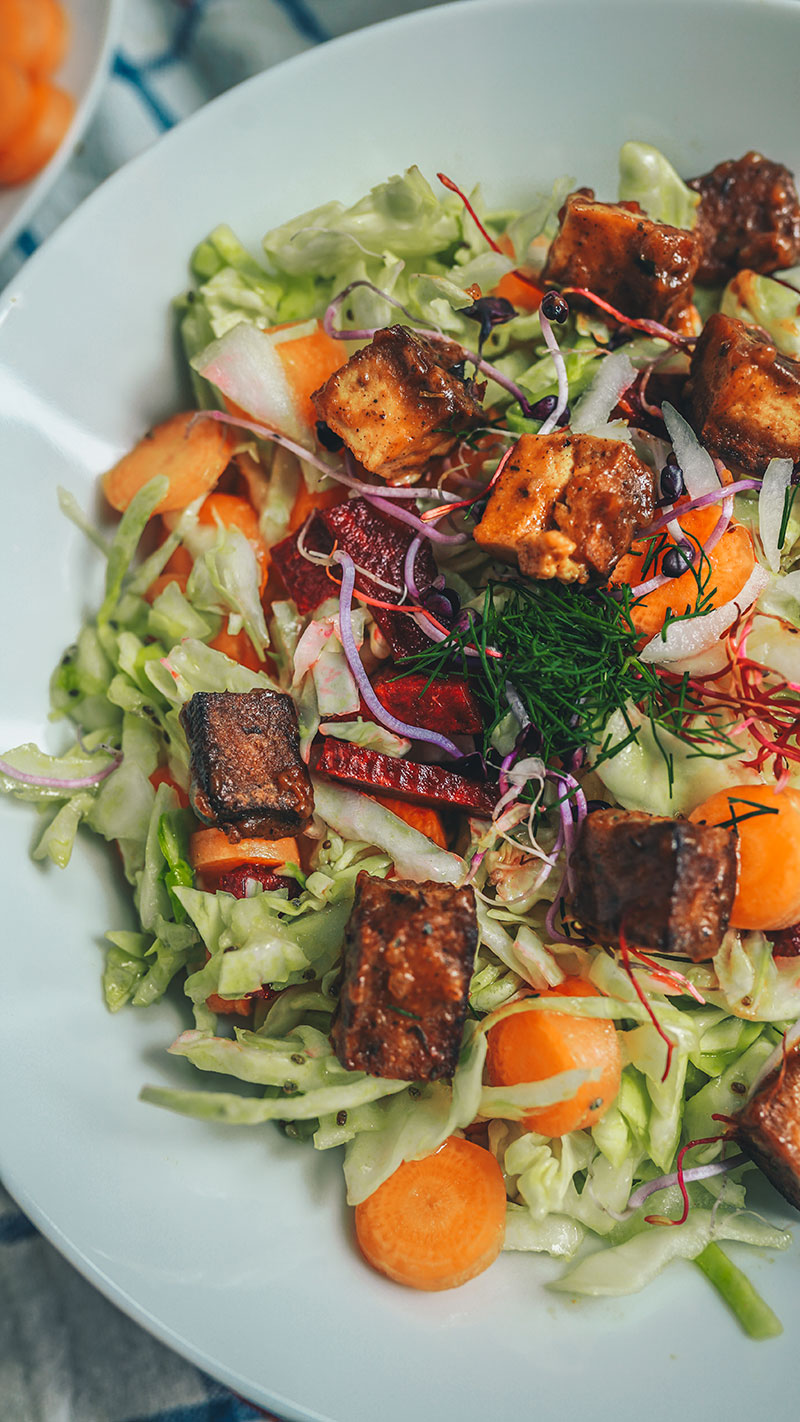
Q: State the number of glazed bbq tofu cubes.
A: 9